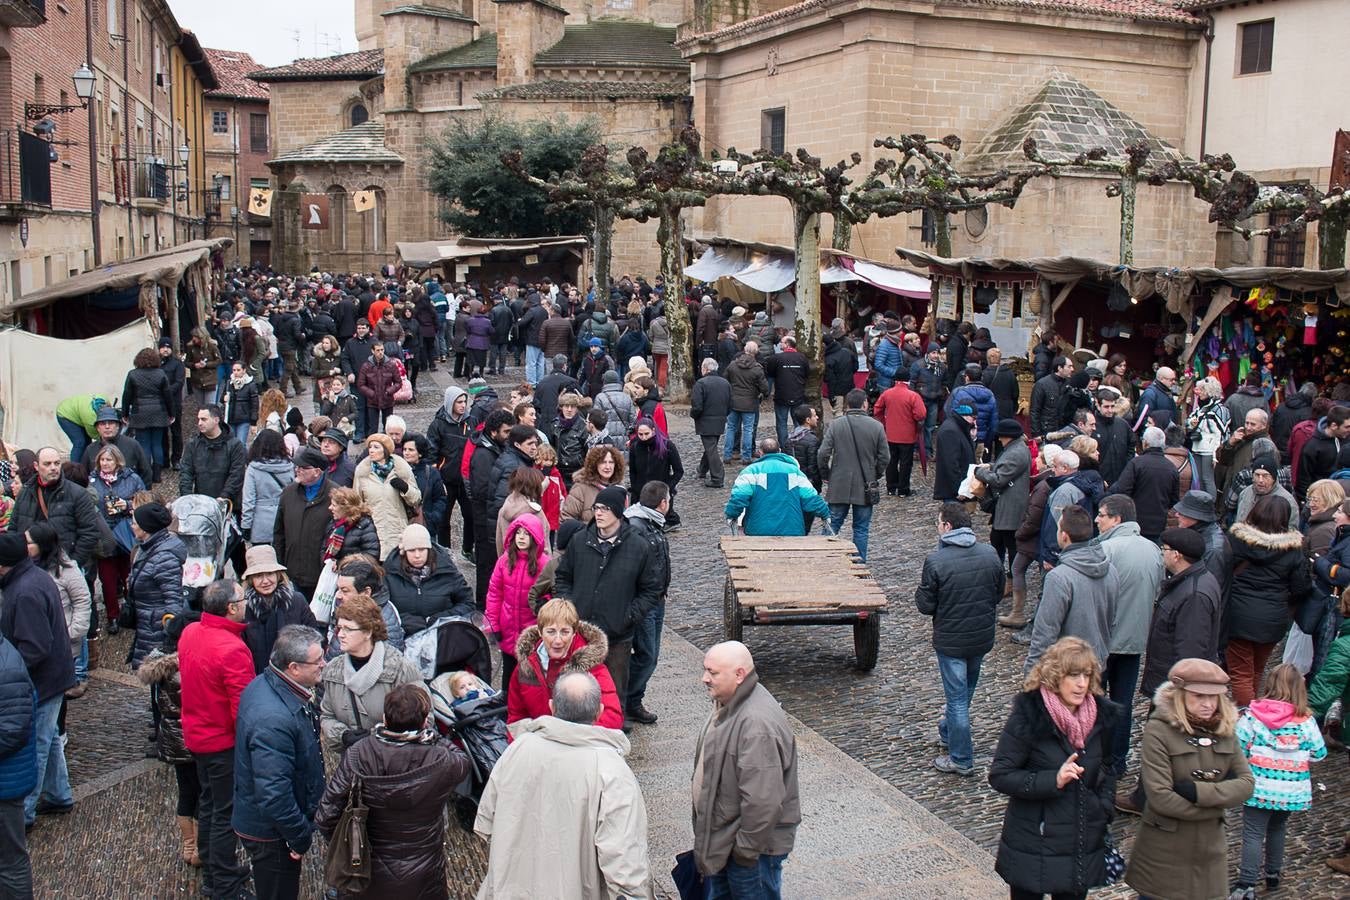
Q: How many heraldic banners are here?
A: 3